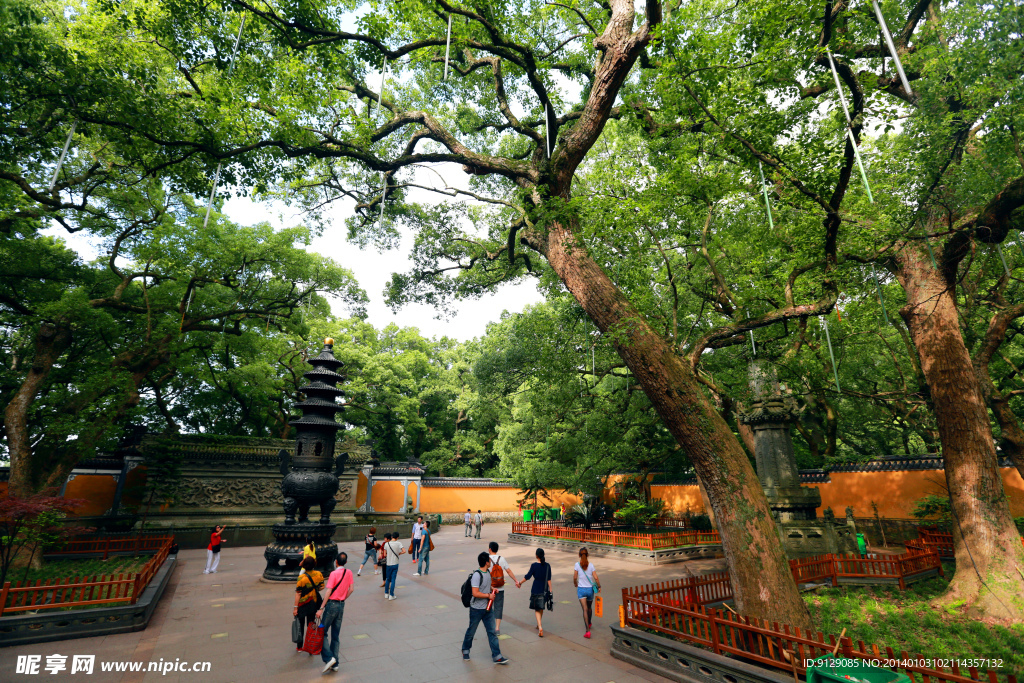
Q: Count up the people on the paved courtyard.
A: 15